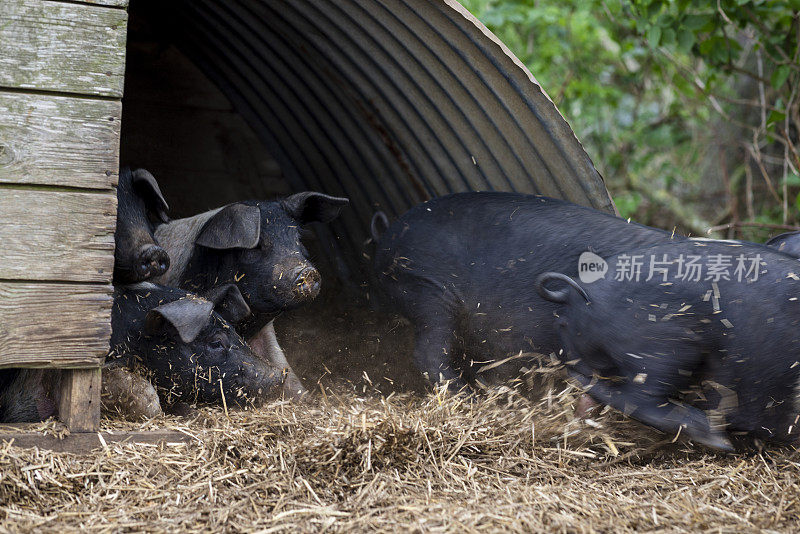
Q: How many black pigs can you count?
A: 5